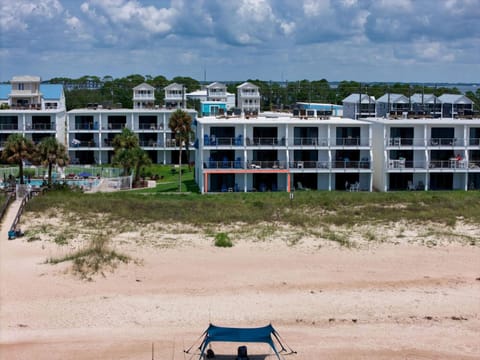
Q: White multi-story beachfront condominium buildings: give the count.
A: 4